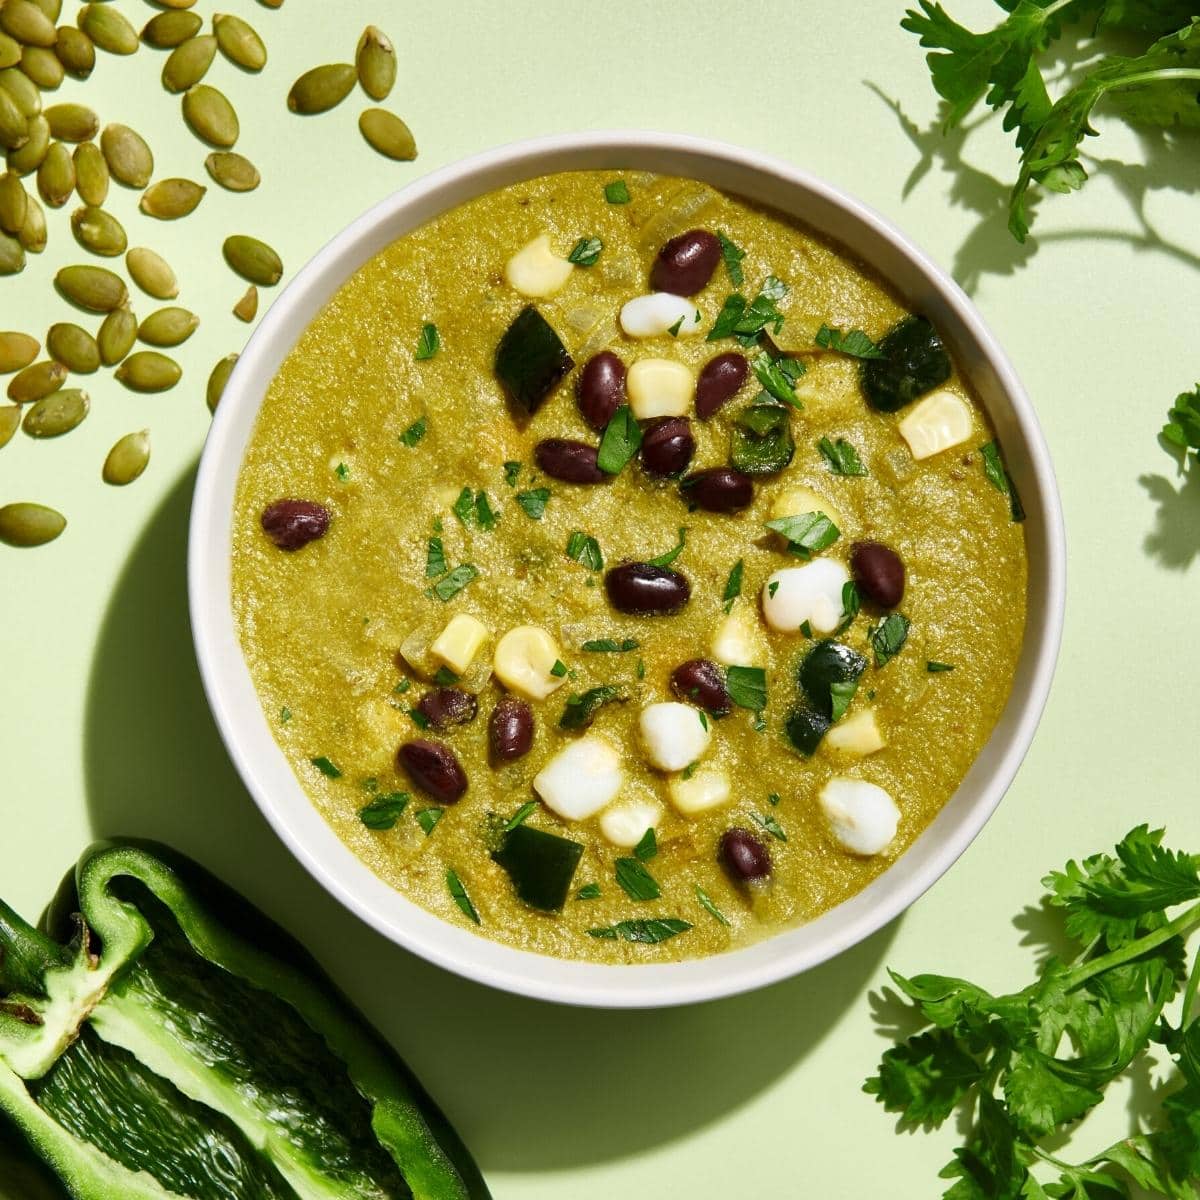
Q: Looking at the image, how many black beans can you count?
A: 14